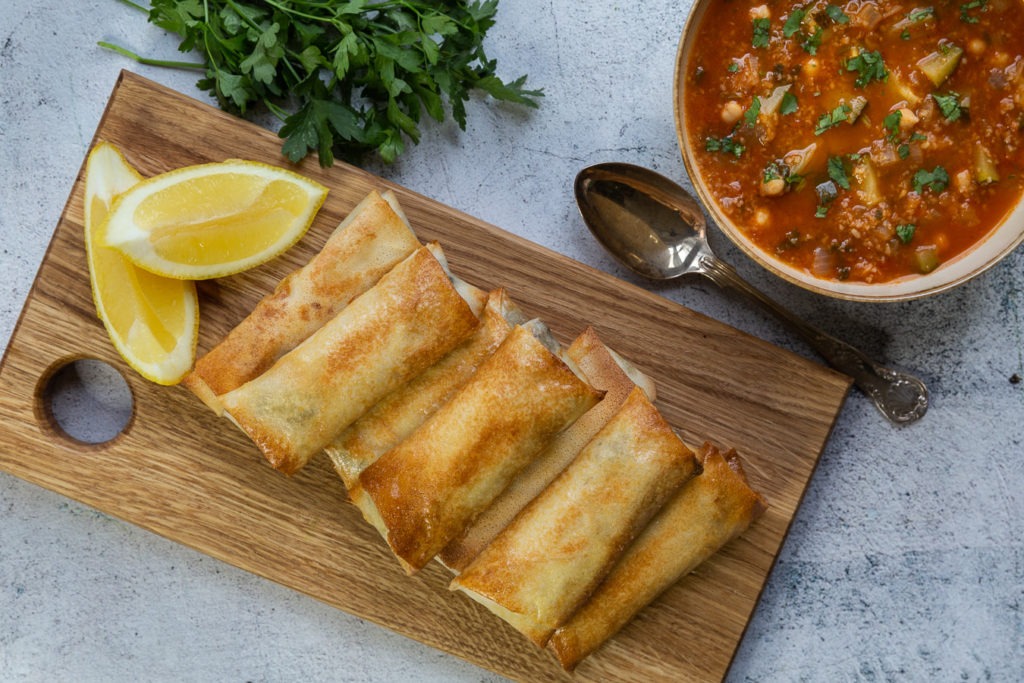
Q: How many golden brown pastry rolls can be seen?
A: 7